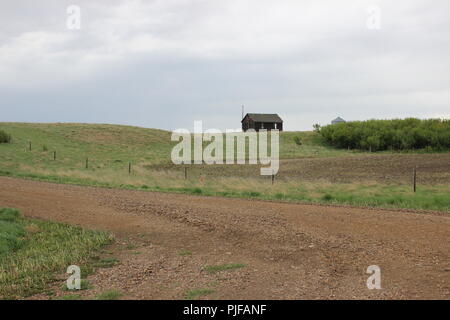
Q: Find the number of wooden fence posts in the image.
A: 7